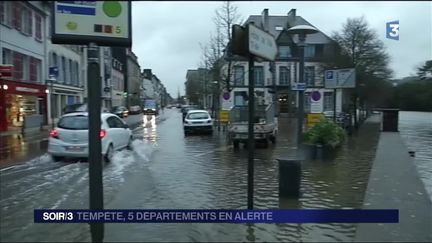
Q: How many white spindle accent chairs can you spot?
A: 0